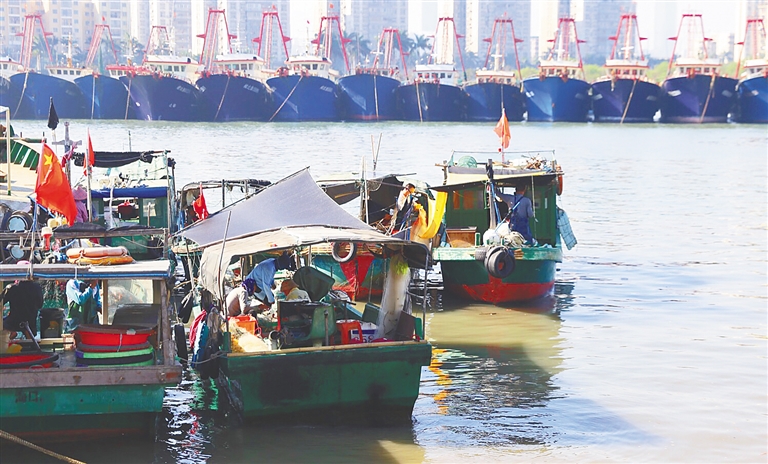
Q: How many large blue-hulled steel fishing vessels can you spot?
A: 13